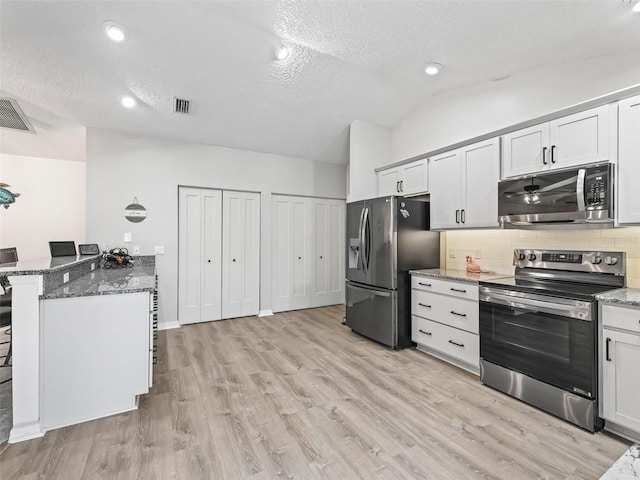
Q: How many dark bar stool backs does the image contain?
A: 3